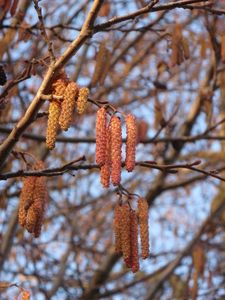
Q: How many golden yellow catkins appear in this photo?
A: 3